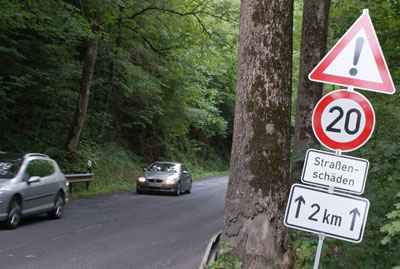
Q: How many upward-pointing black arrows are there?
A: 2